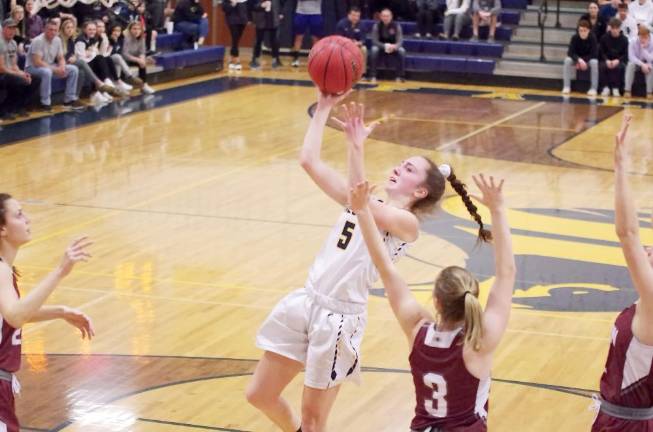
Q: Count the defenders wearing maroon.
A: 3